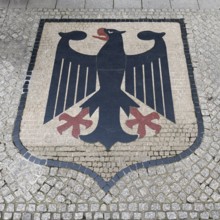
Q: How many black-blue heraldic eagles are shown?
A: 1